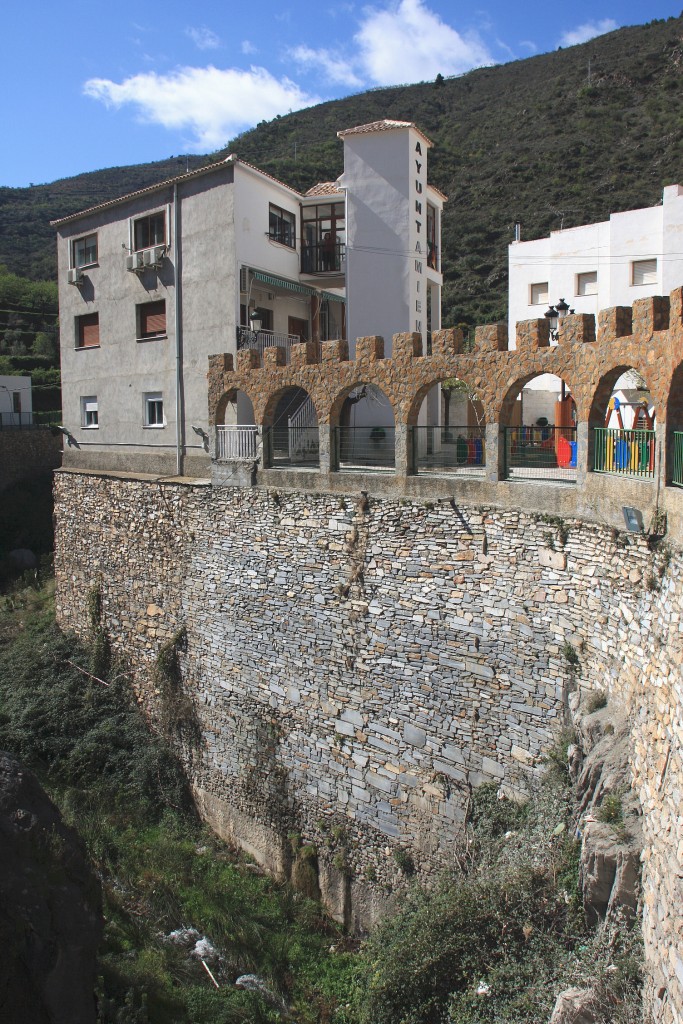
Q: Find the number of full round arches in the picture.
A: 6